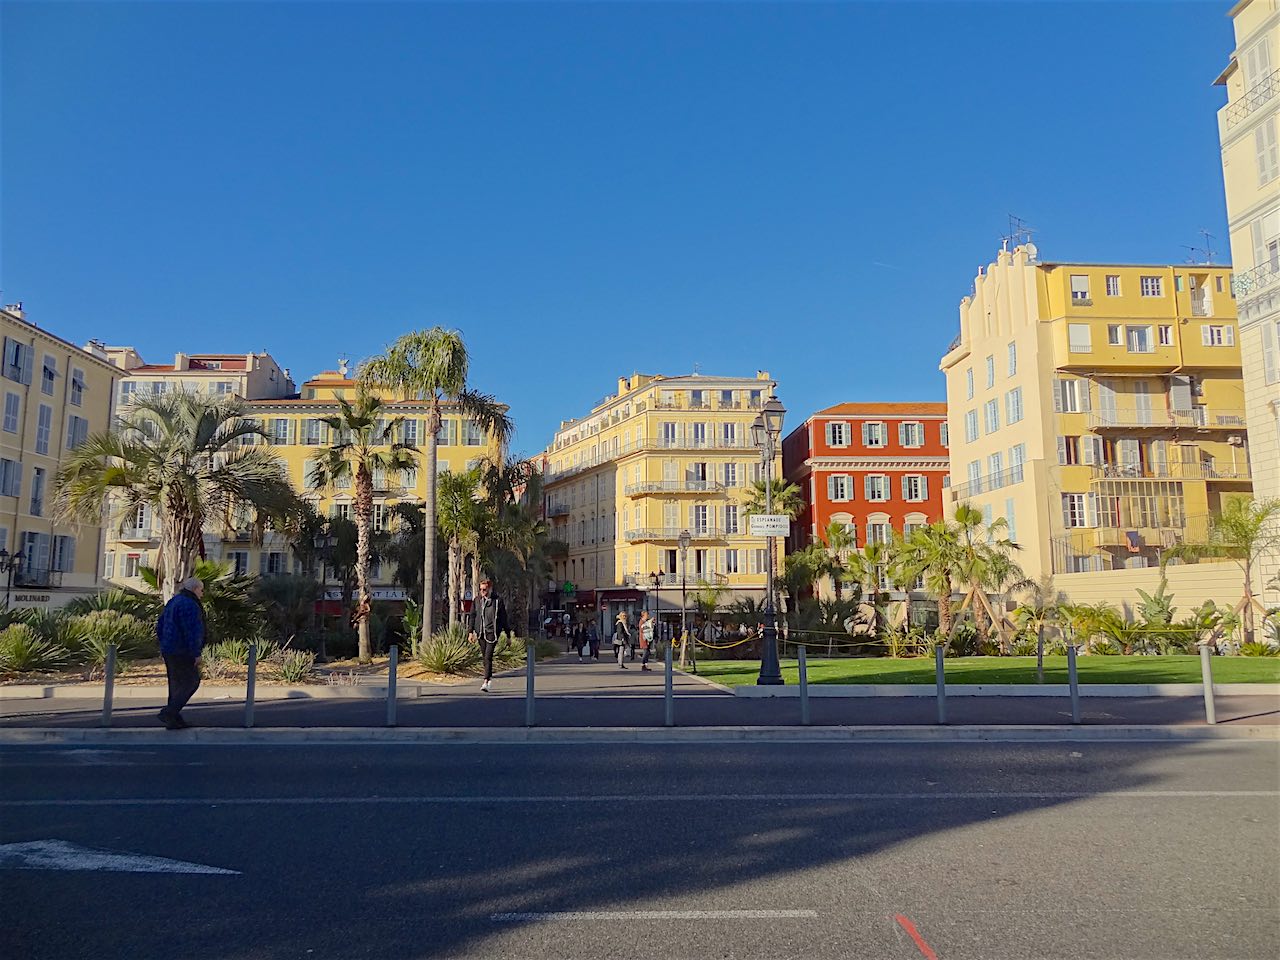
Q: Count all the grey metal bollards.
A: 9